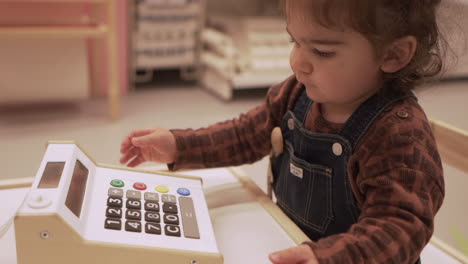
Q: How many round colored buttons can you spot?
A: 4